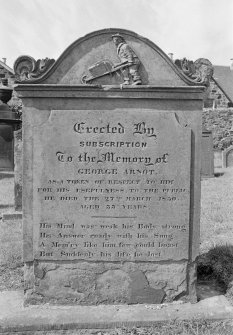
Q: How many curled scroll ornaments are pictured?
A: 2